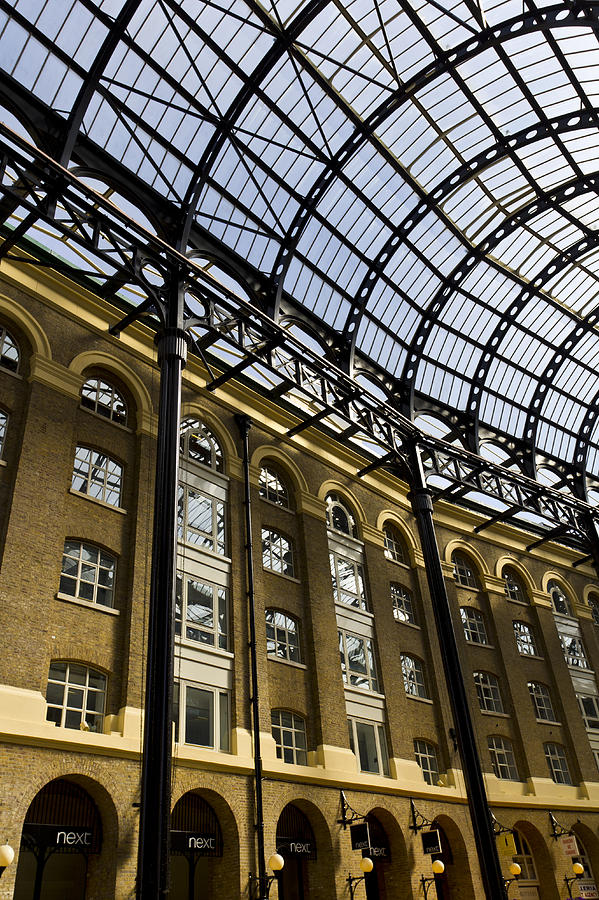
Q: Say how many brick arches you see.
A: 7